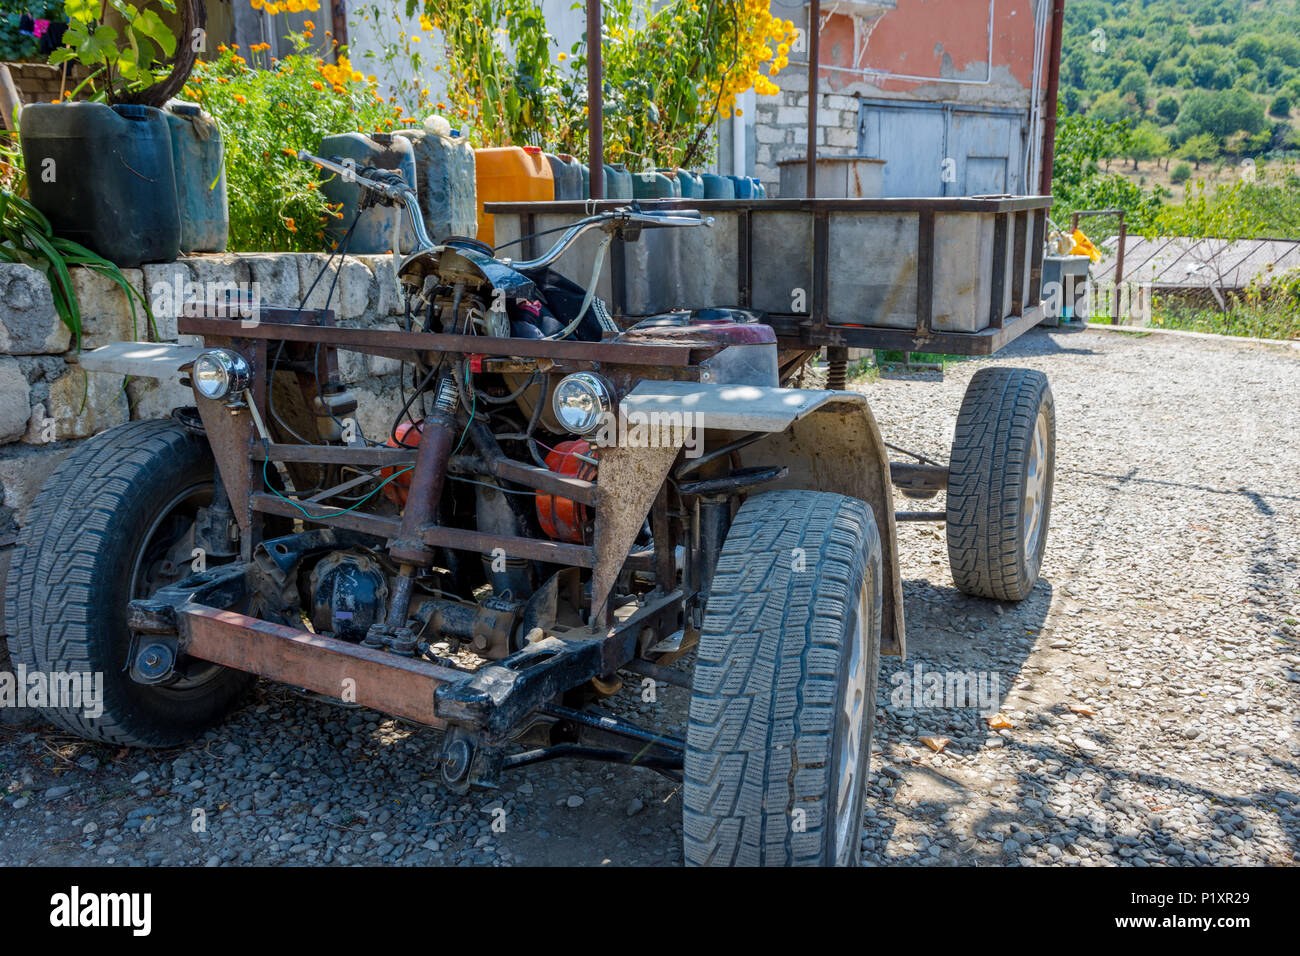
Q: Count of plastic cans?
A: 13